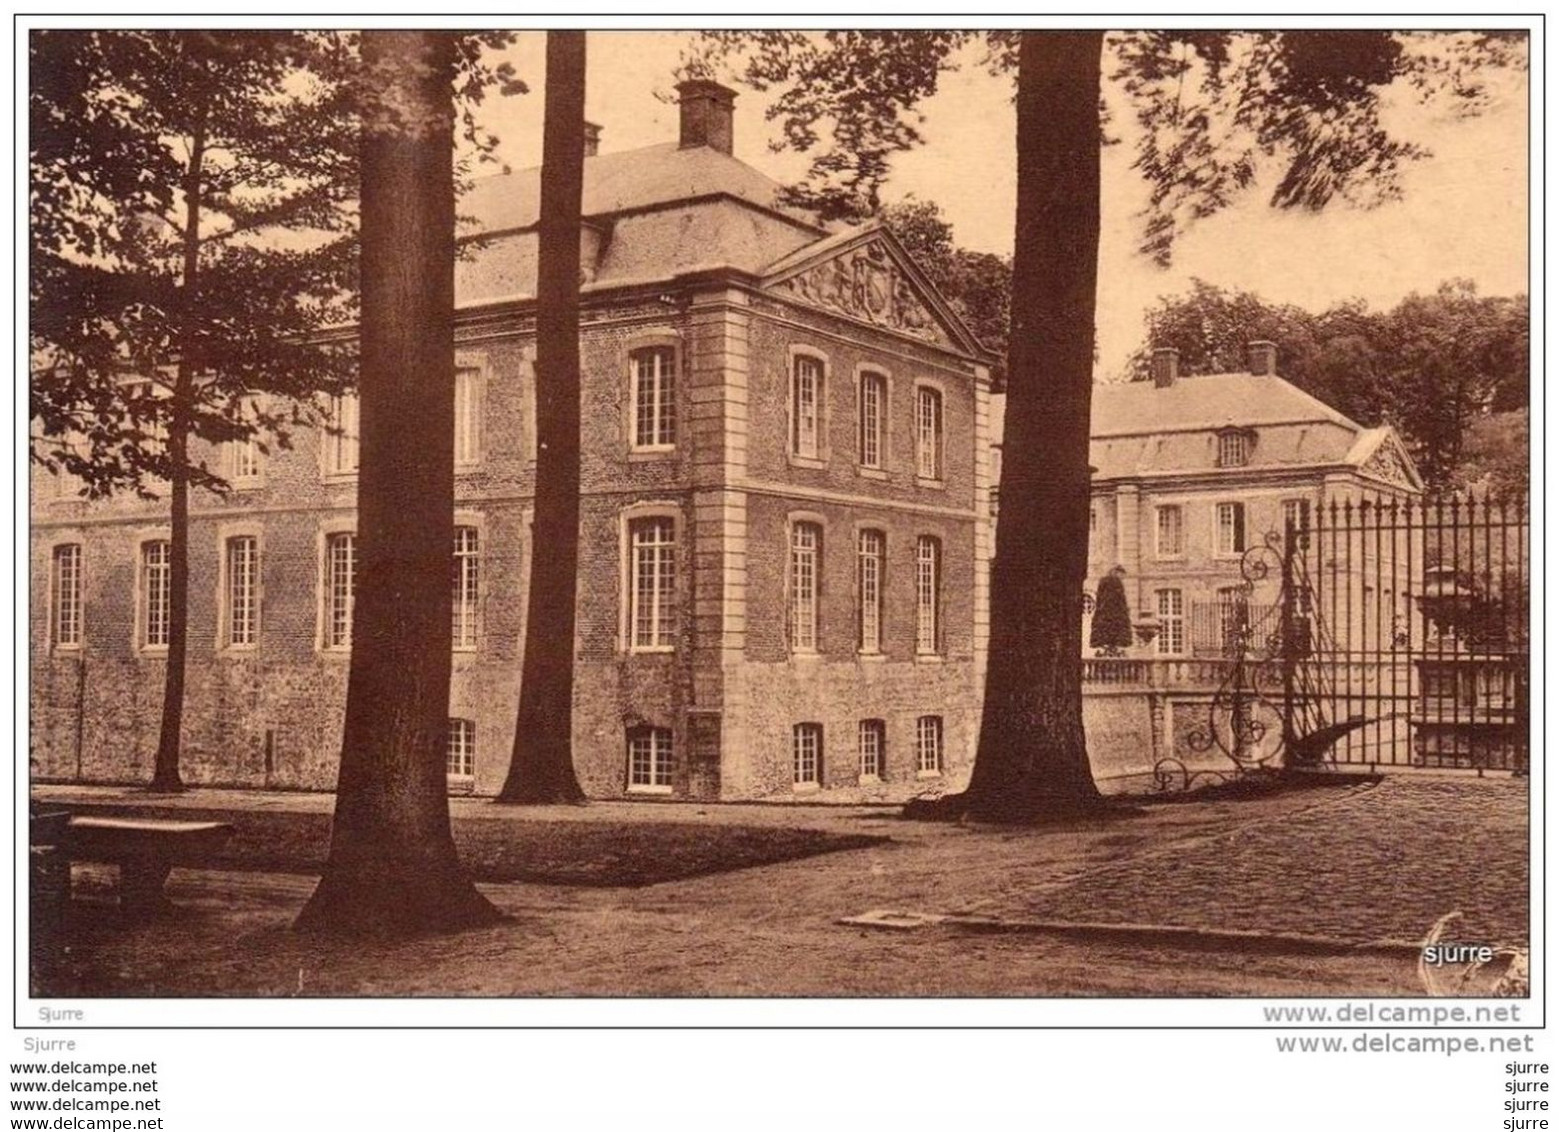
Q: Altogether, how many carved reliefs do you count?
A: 2